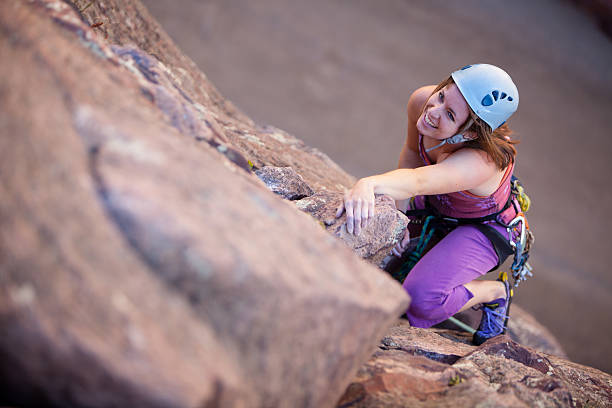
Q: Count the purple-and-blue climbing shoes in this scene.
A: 1